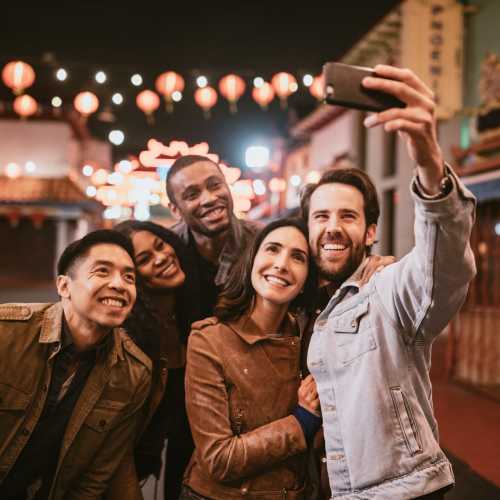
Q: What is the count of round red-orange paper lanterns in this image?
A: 10